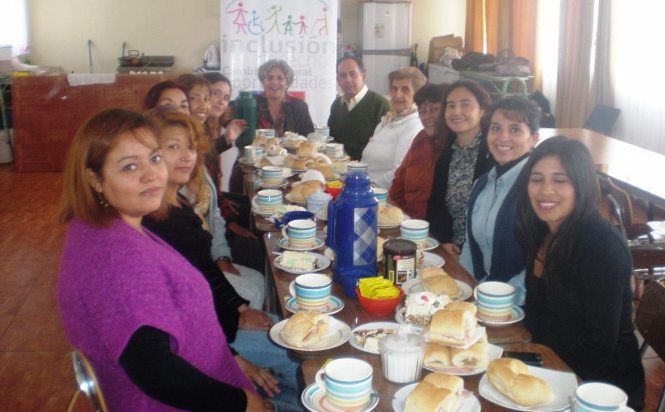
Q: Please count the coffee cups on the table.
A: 14